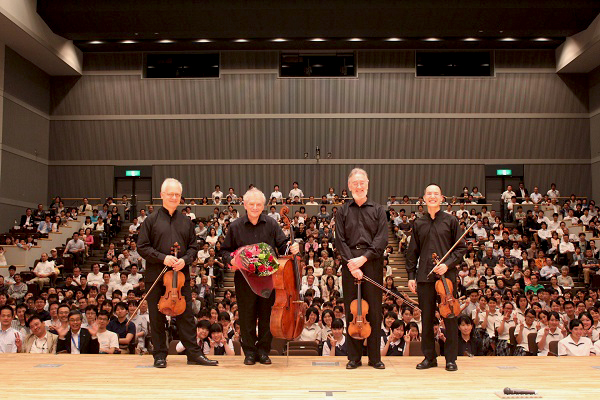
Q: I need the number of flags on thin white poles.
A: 0